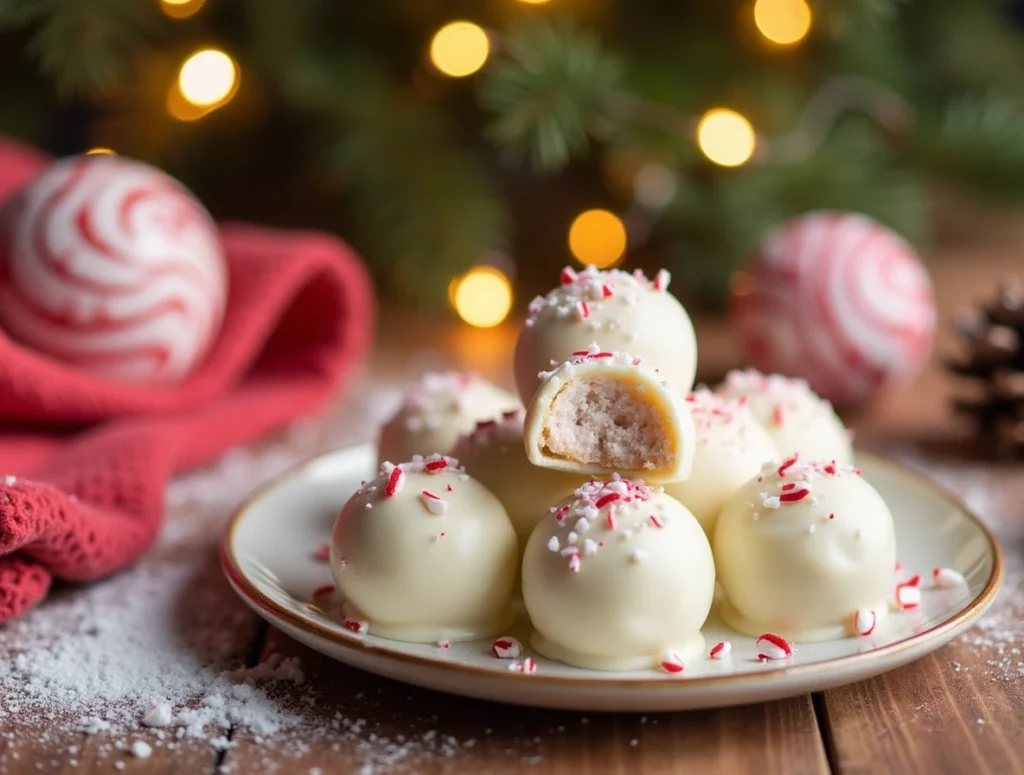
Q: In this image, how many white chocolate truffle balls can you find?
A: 9